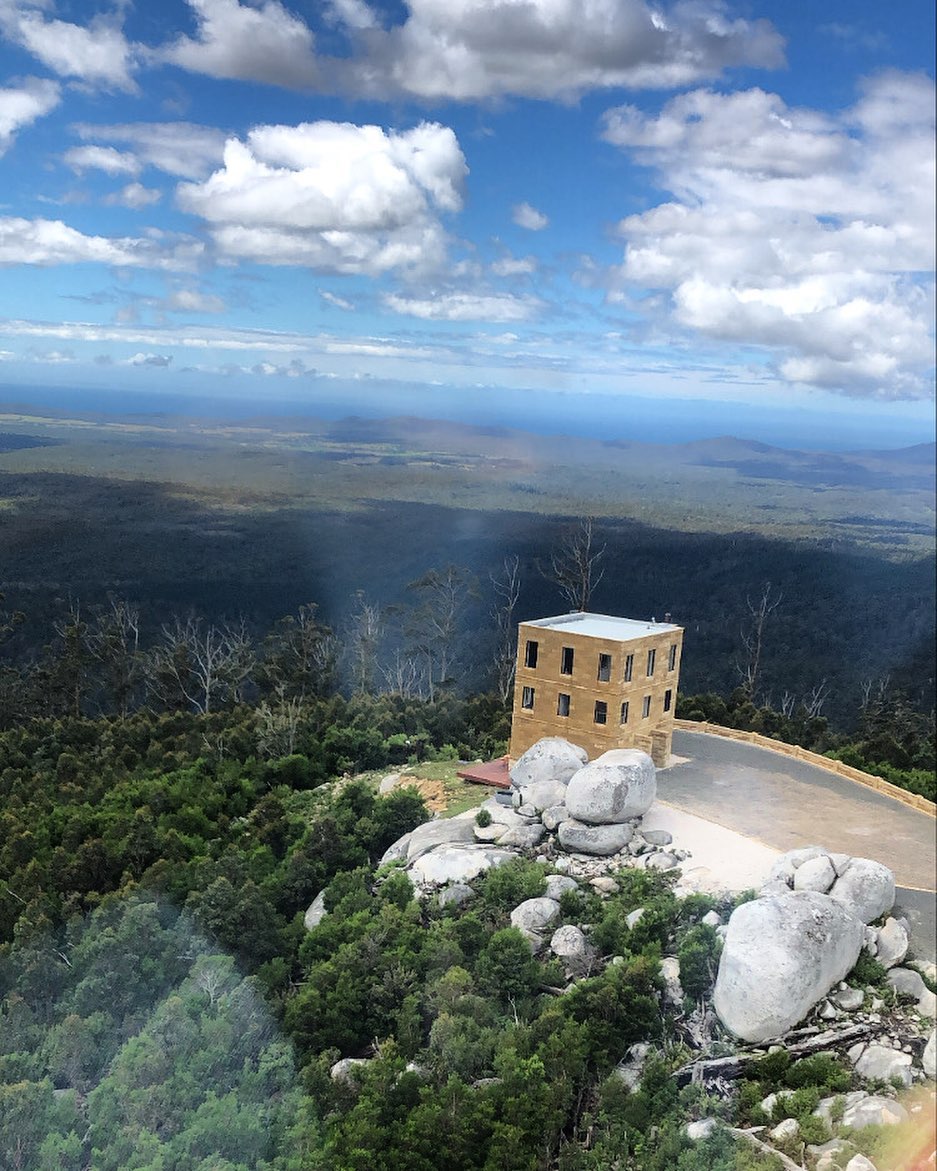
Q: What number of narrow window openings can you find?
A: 12